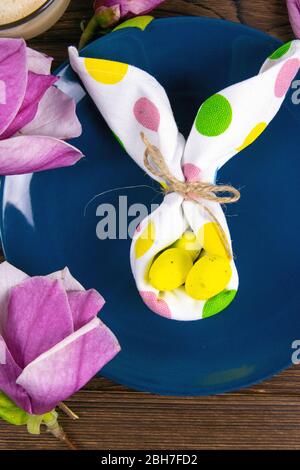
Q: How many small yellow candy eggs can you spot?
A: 3